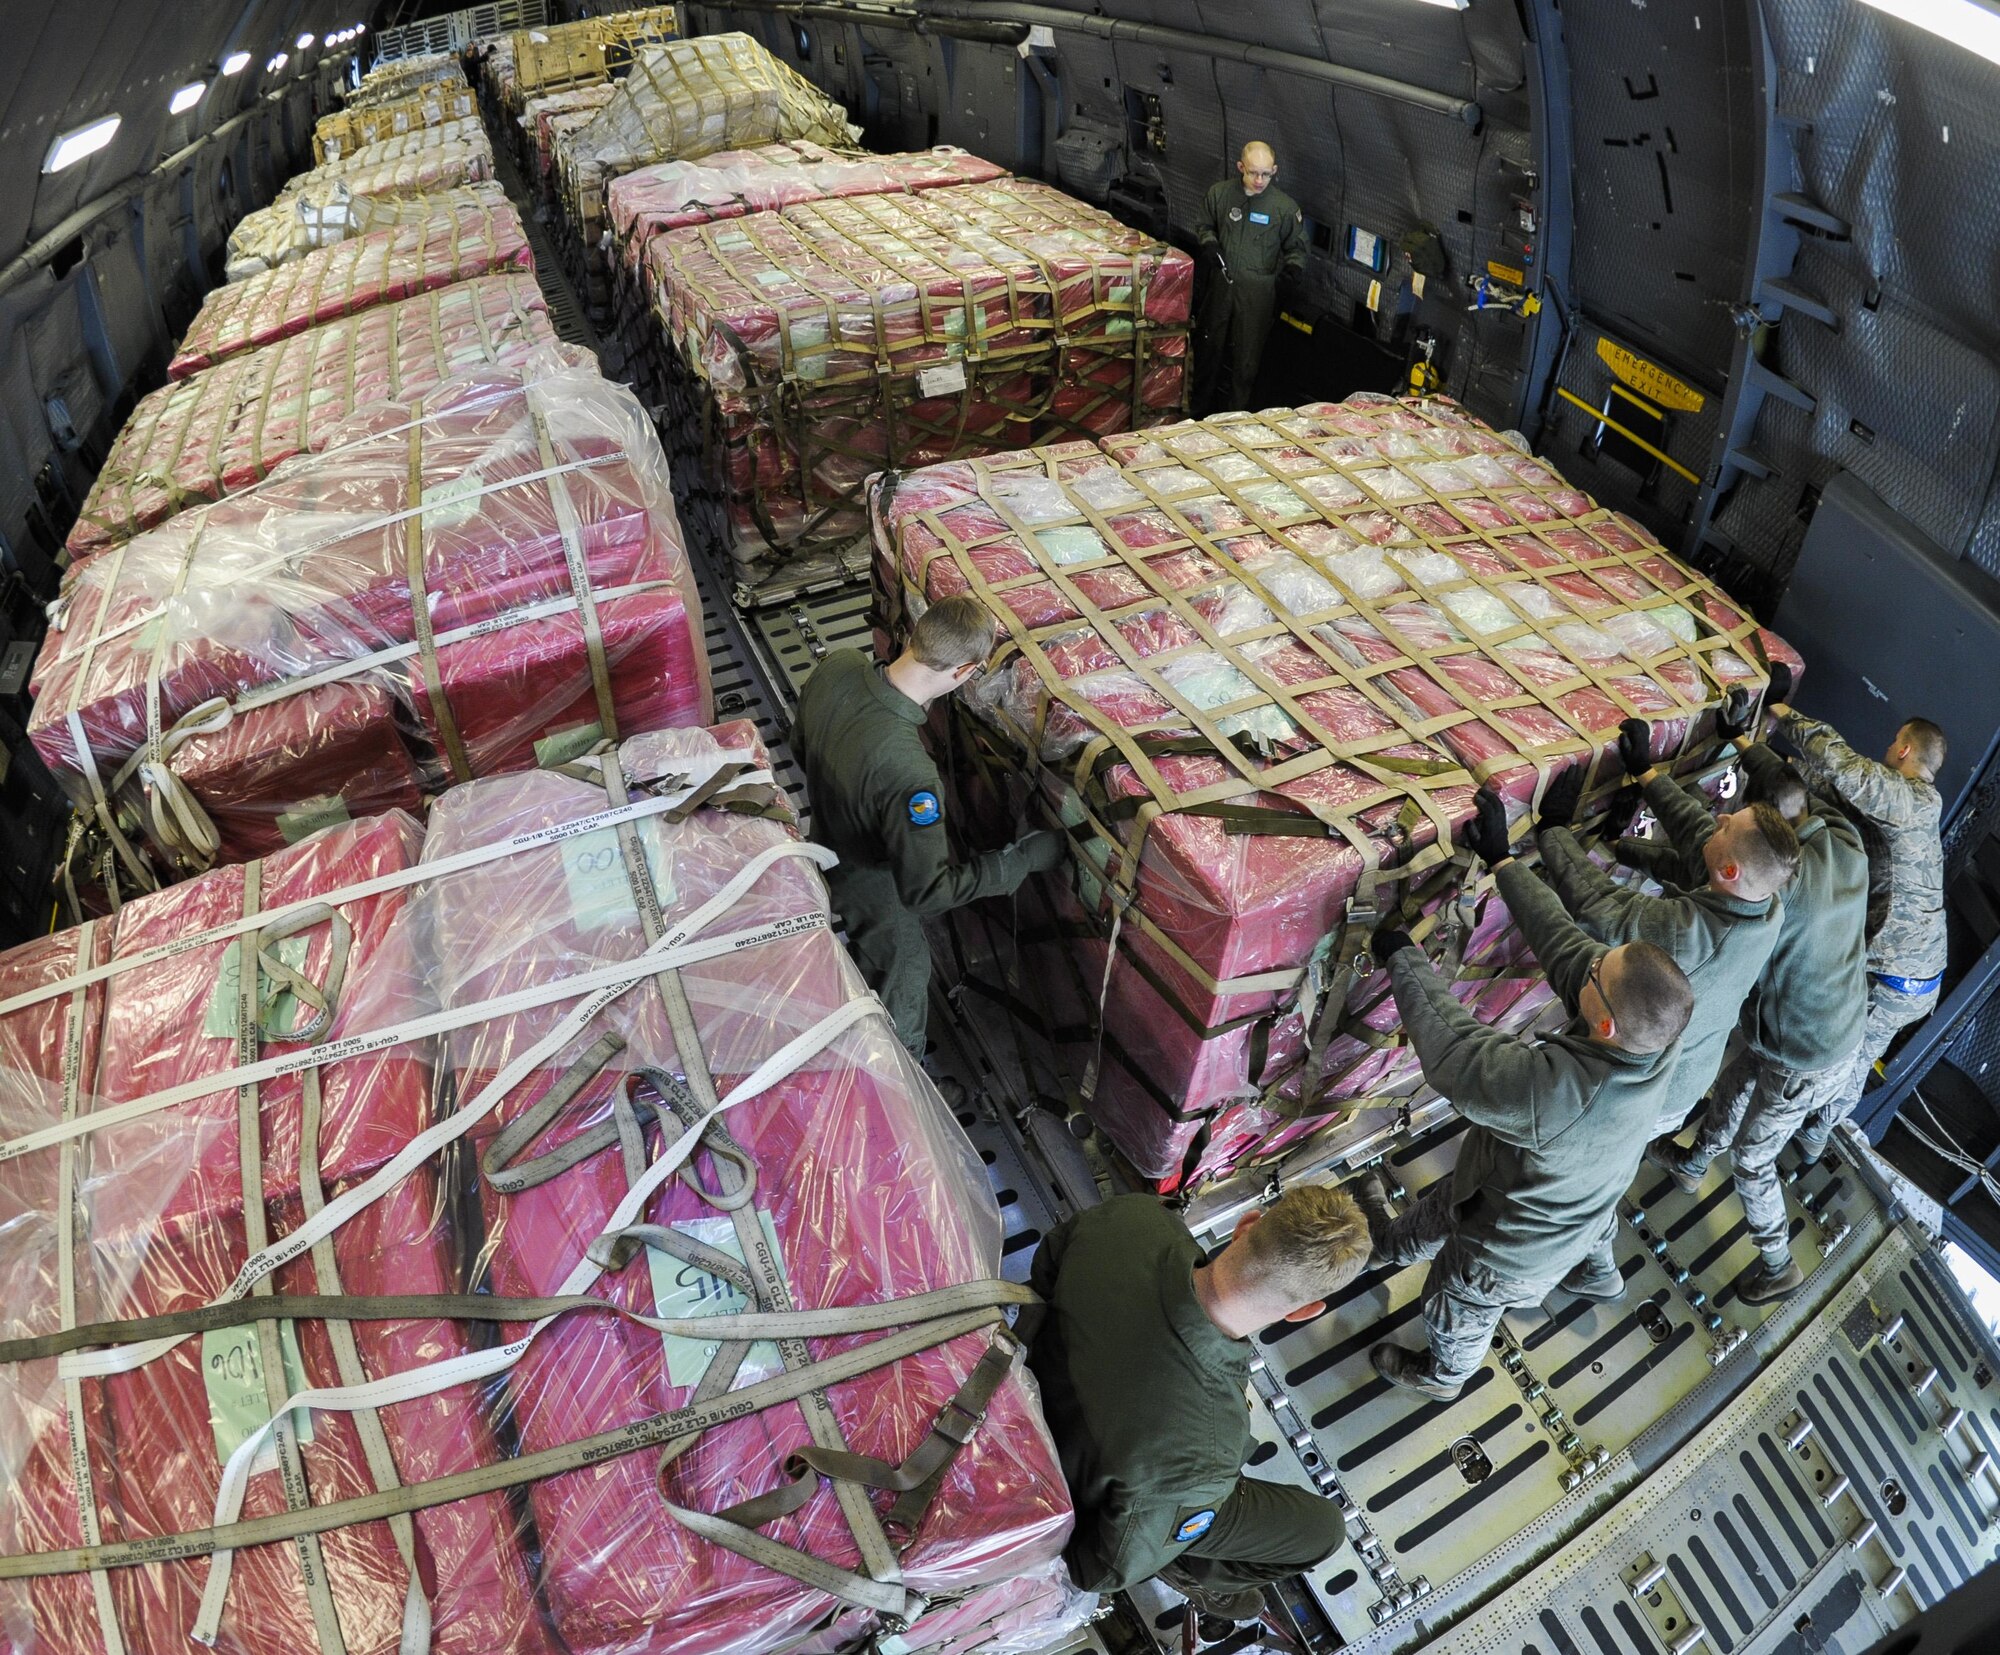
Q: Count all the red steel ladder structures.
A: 0